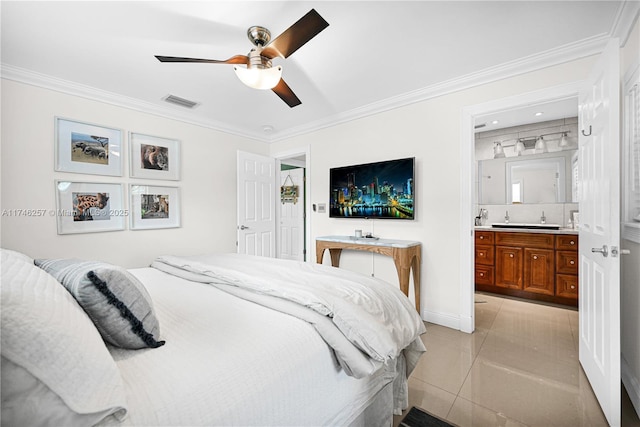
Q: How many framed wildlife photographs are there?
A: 4